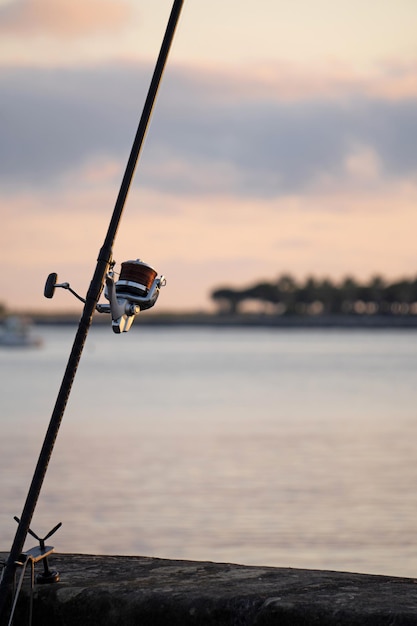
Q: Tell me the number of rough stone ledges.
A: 1